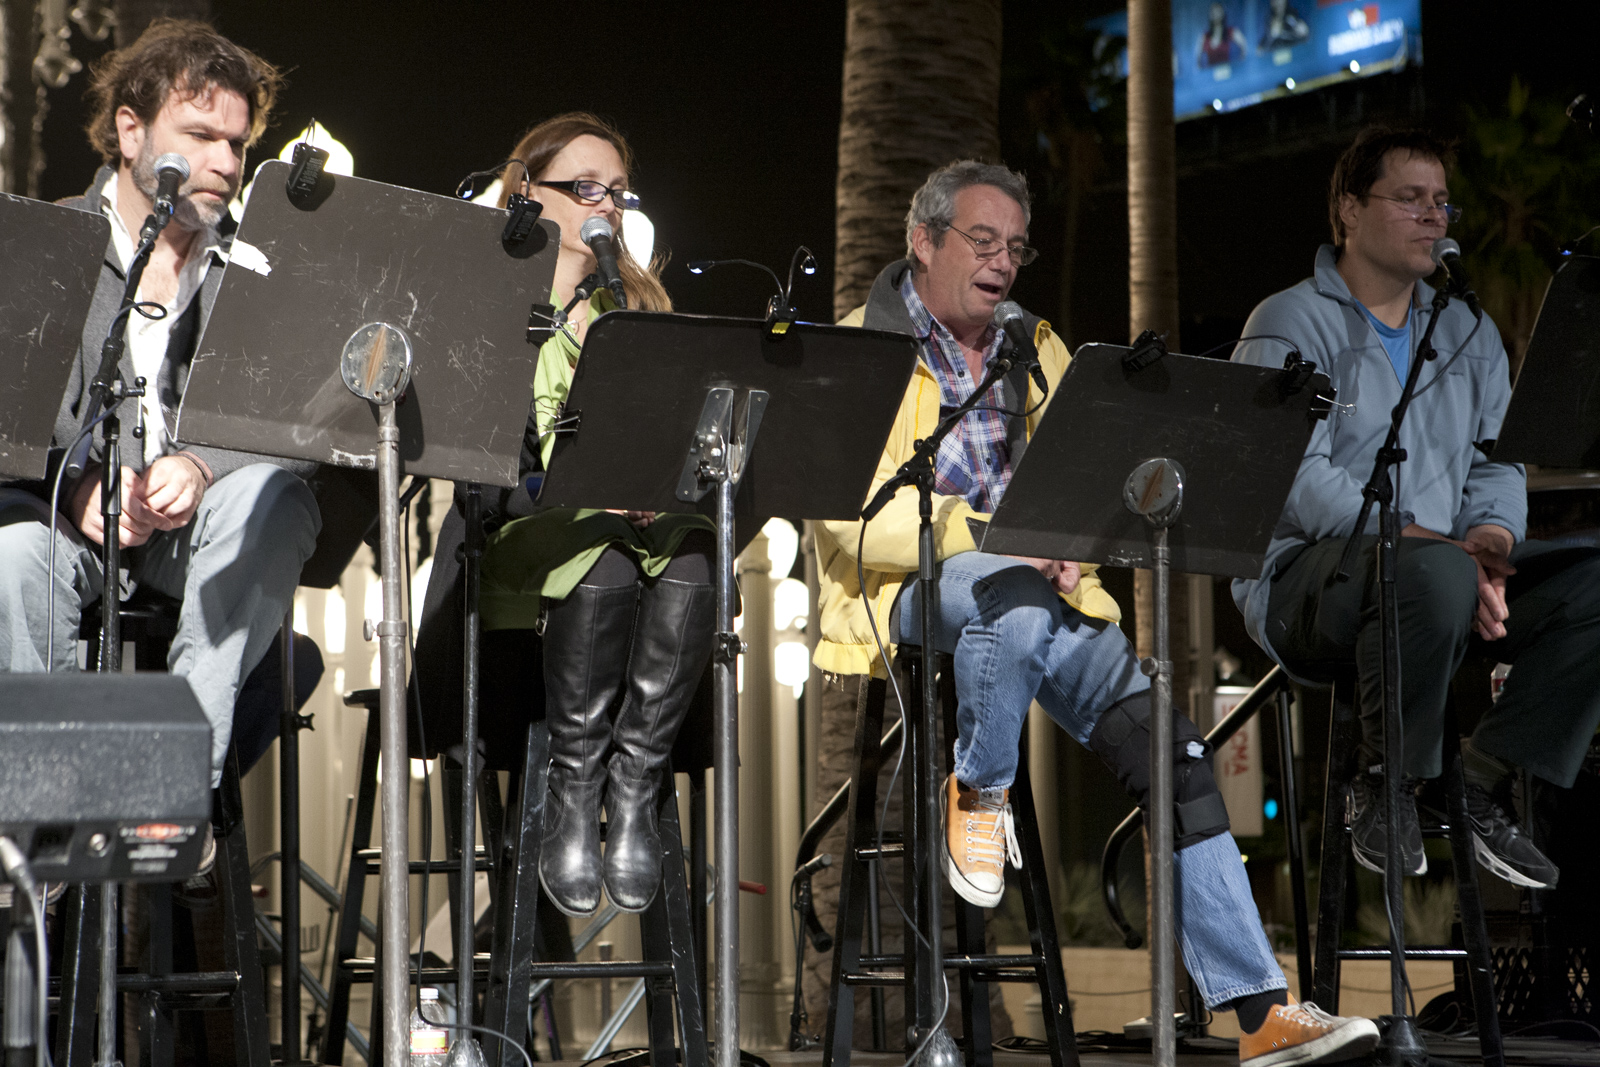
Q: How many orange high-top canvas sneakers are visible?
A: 2